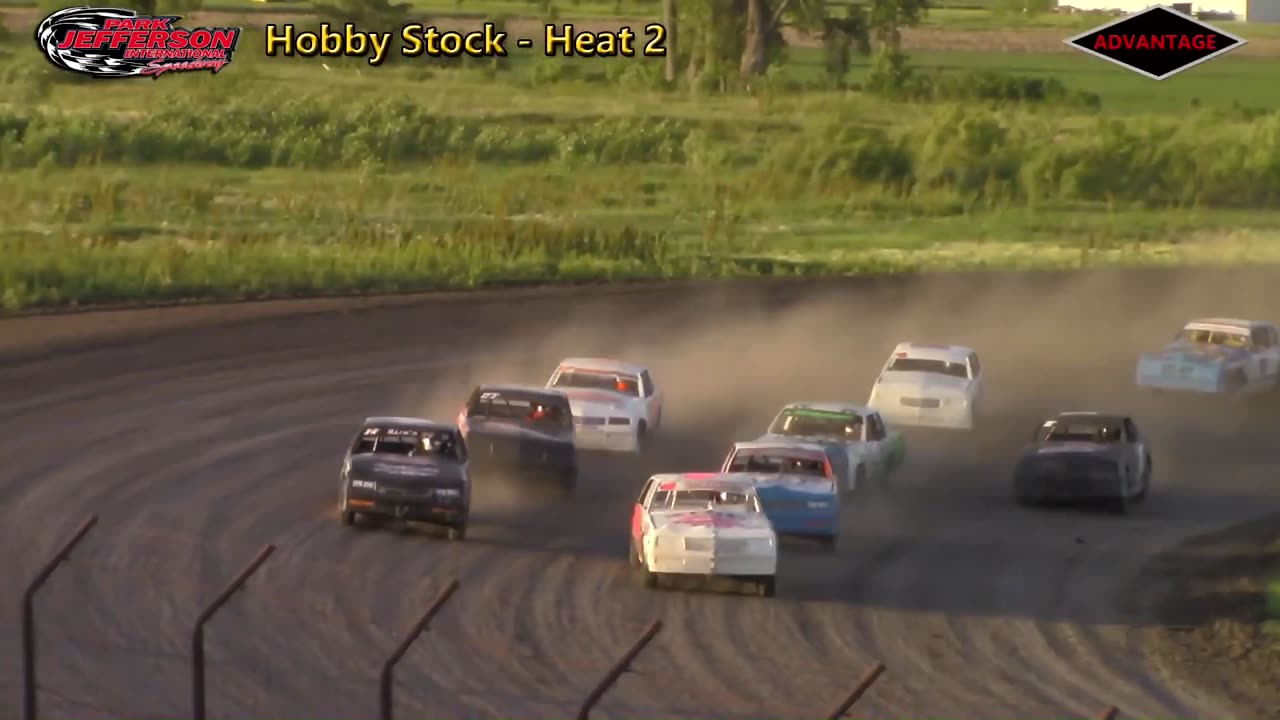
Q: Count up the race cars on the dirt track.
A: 9